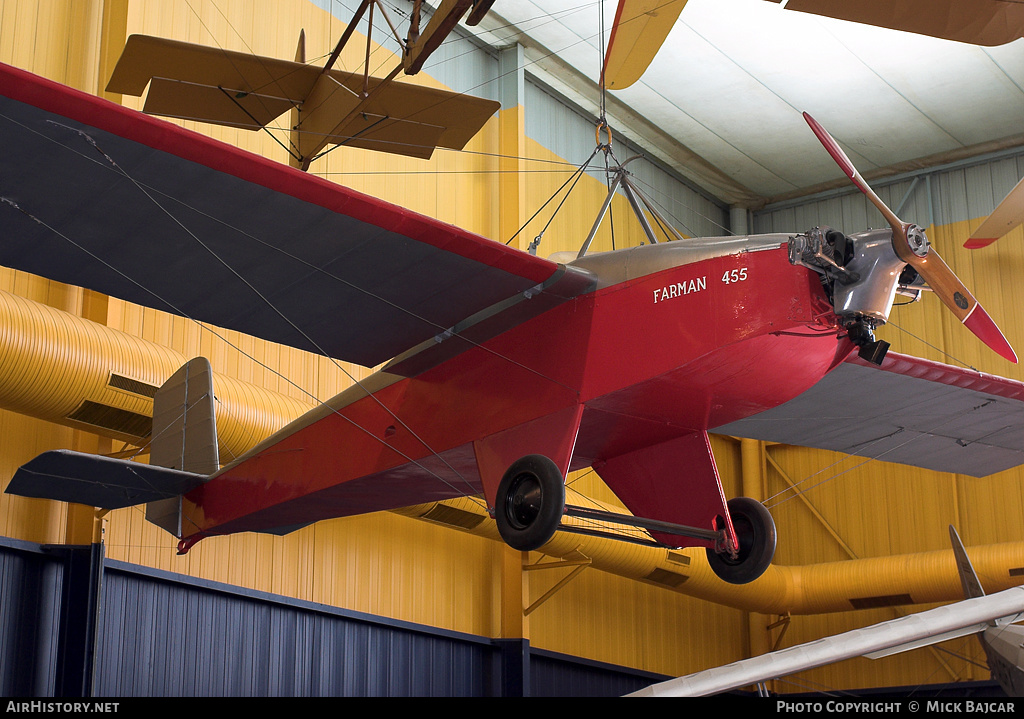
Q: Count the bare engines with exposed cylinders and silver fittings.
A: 1